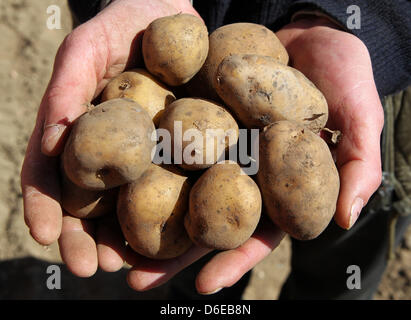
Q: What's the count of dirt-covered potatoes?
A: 10